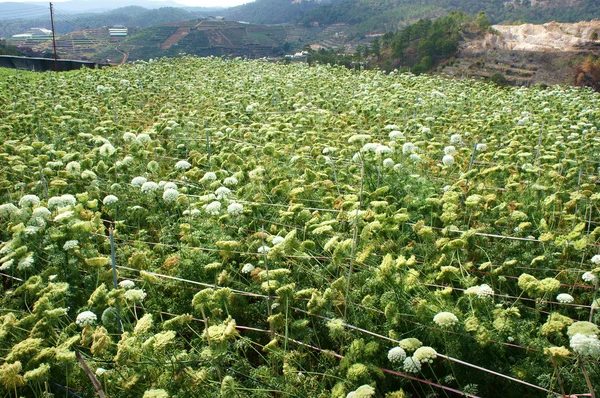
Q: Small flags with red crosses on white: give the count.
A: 0